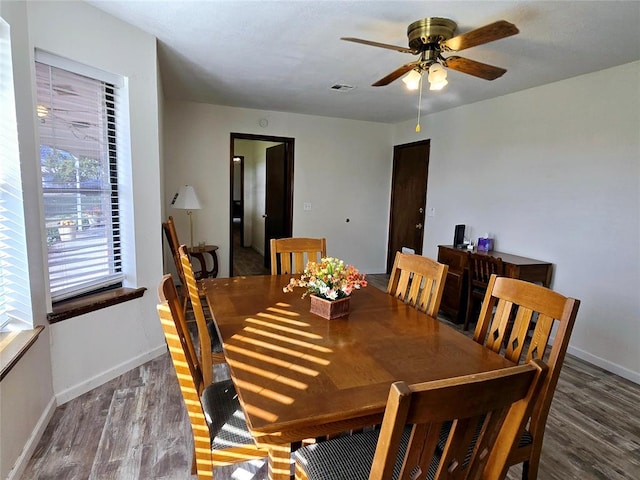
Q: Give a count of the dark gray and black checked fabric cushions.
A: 4